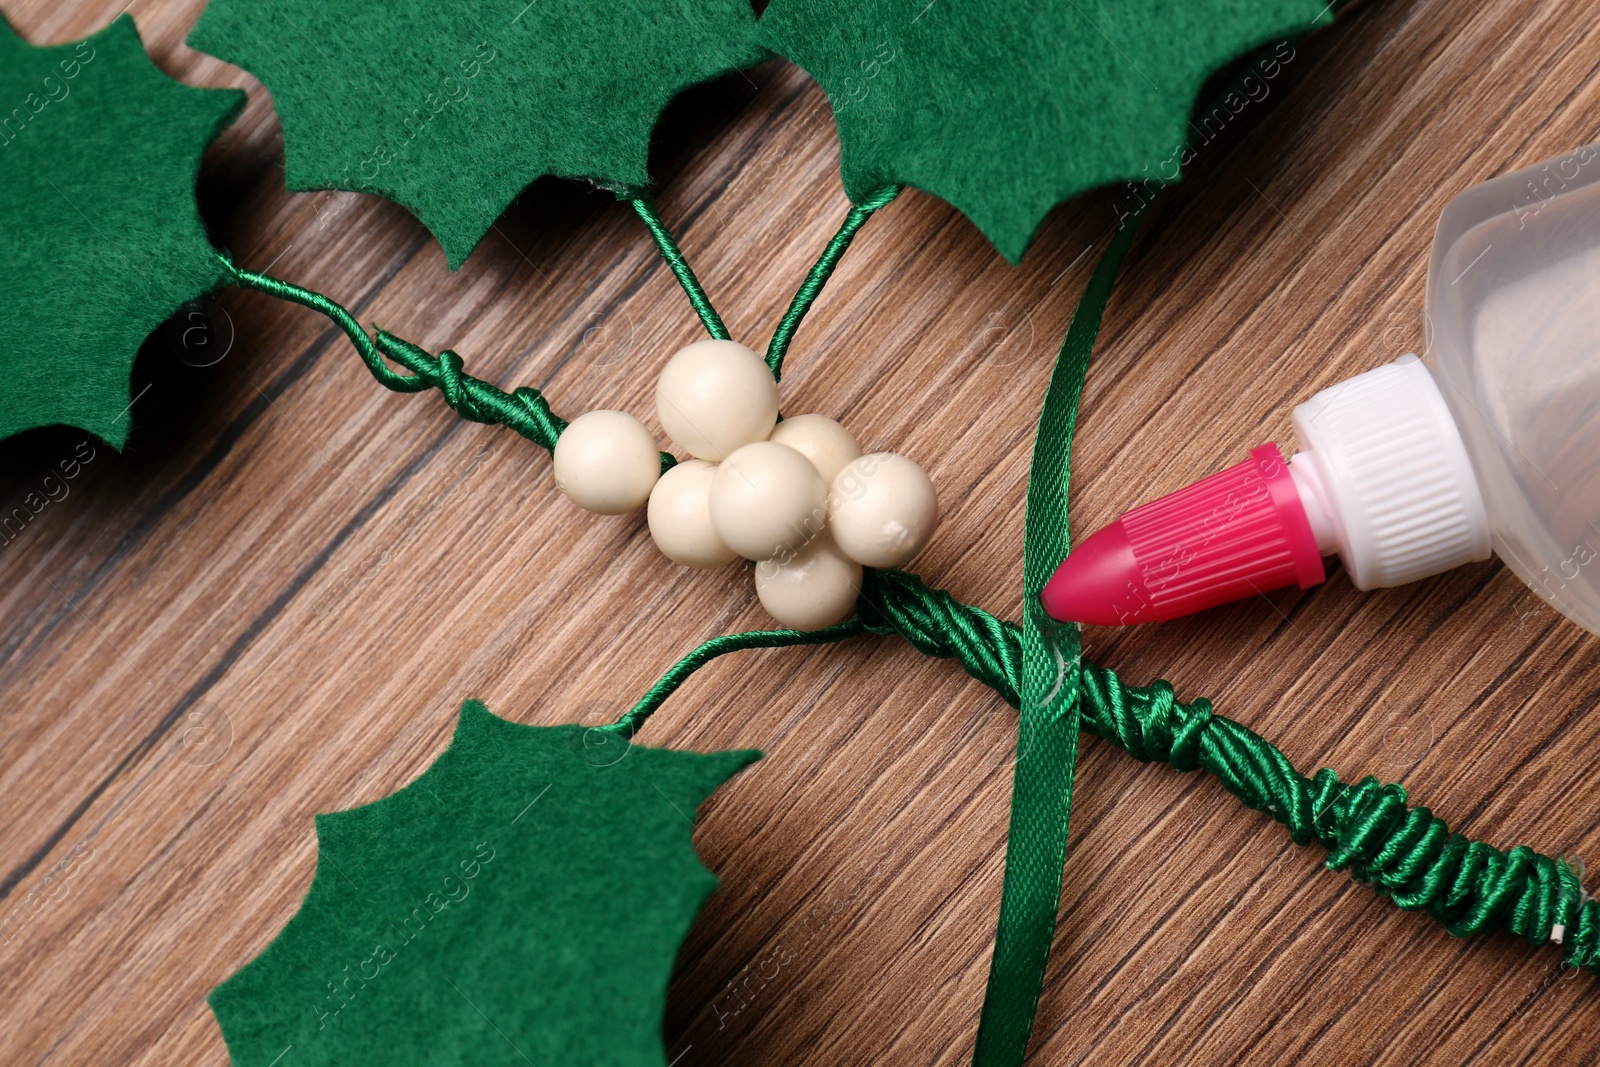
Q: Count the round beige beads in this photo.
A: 7